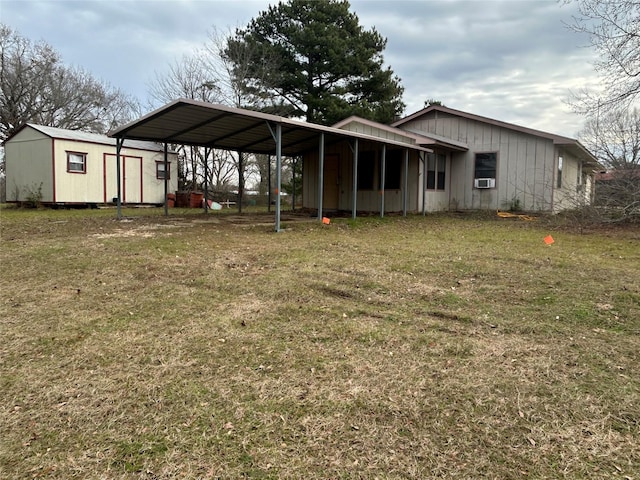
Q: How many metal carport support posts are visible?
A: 12